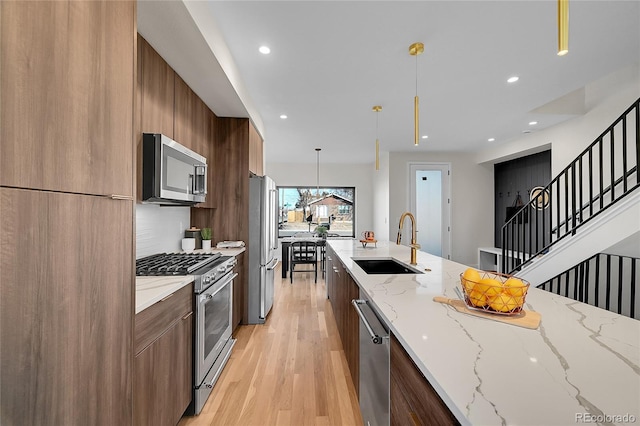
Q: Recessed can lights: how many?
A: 6